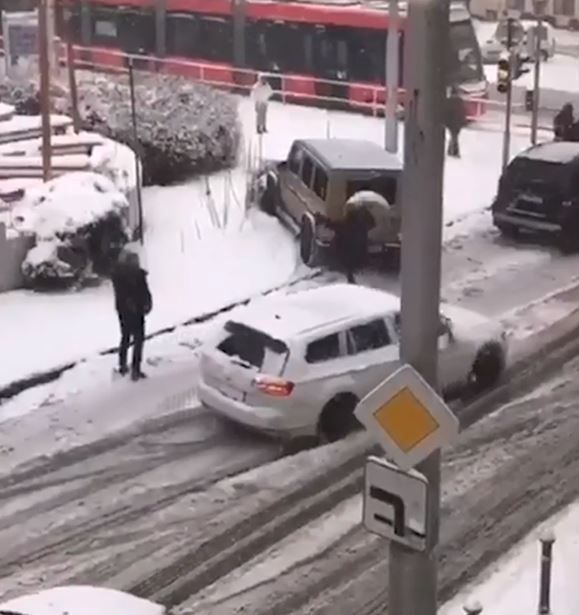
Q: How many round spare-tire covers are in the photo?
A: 1